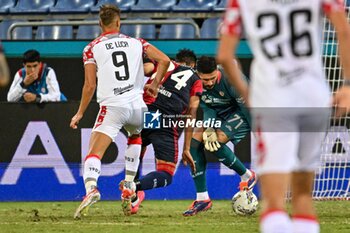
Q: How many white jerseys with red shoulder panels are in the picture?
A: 2